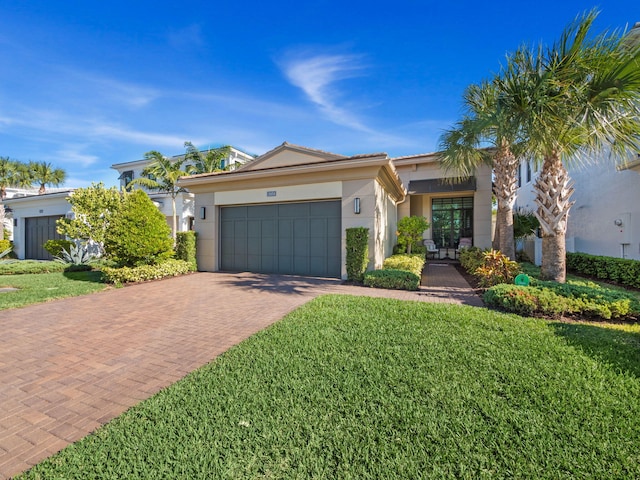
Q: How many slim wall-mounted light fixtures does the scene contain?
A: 2